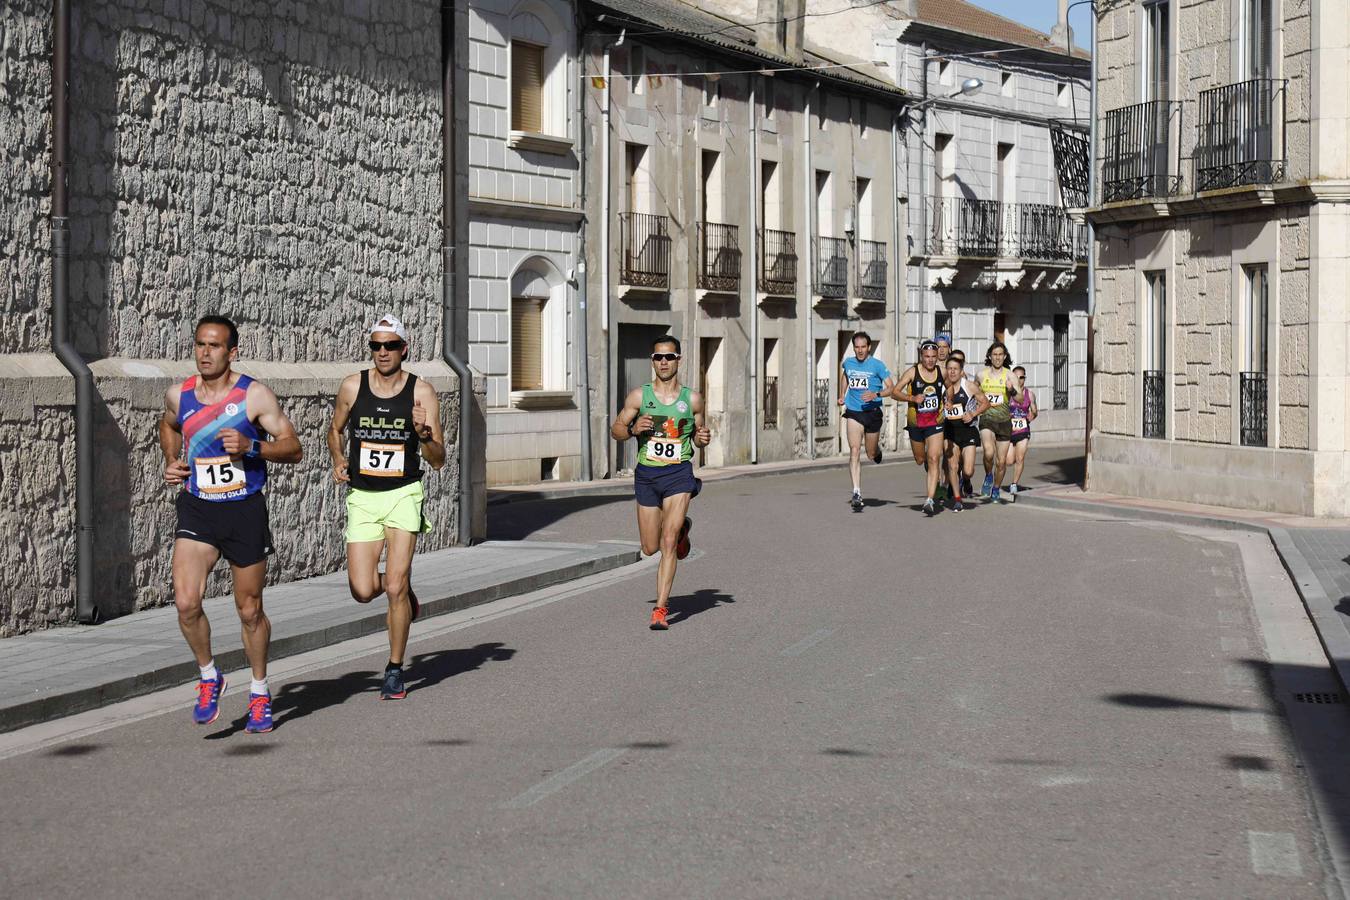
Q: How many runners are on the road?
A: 10